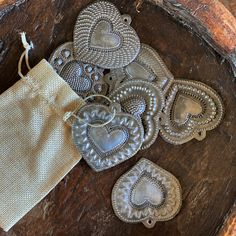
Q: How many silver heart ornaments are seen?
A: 7